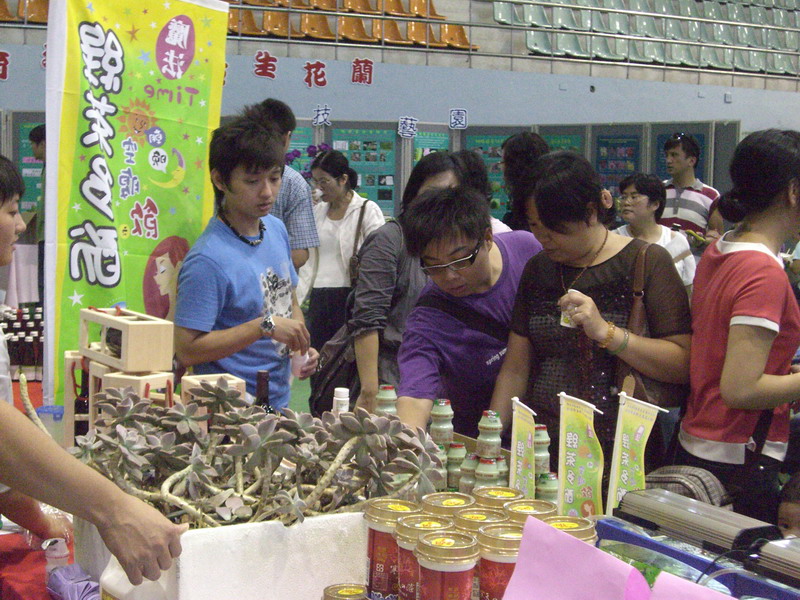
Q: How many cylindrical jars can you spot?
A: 10